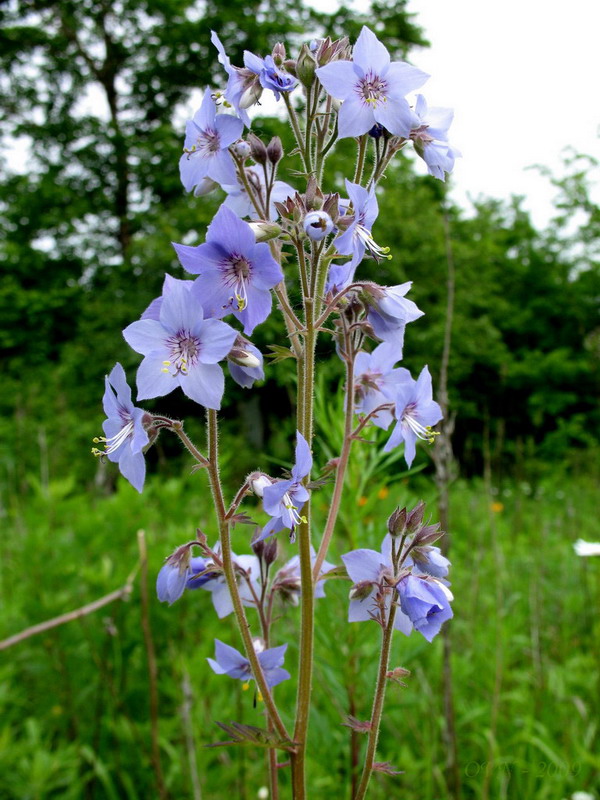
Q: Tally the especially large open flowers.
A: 3